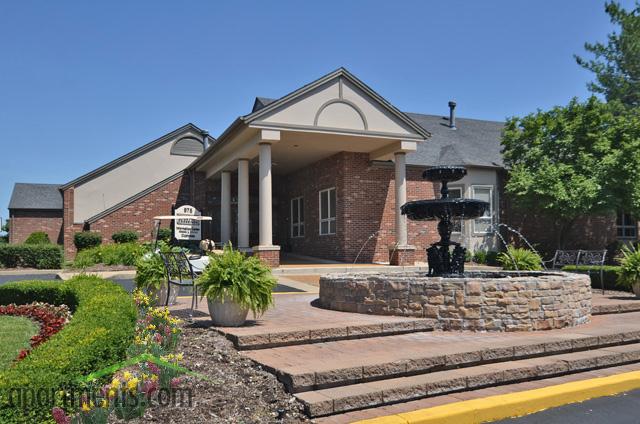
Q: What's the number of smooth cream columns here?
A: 4